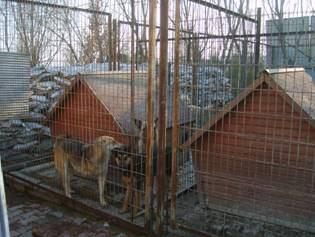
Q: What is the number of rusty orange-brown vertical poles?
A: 3